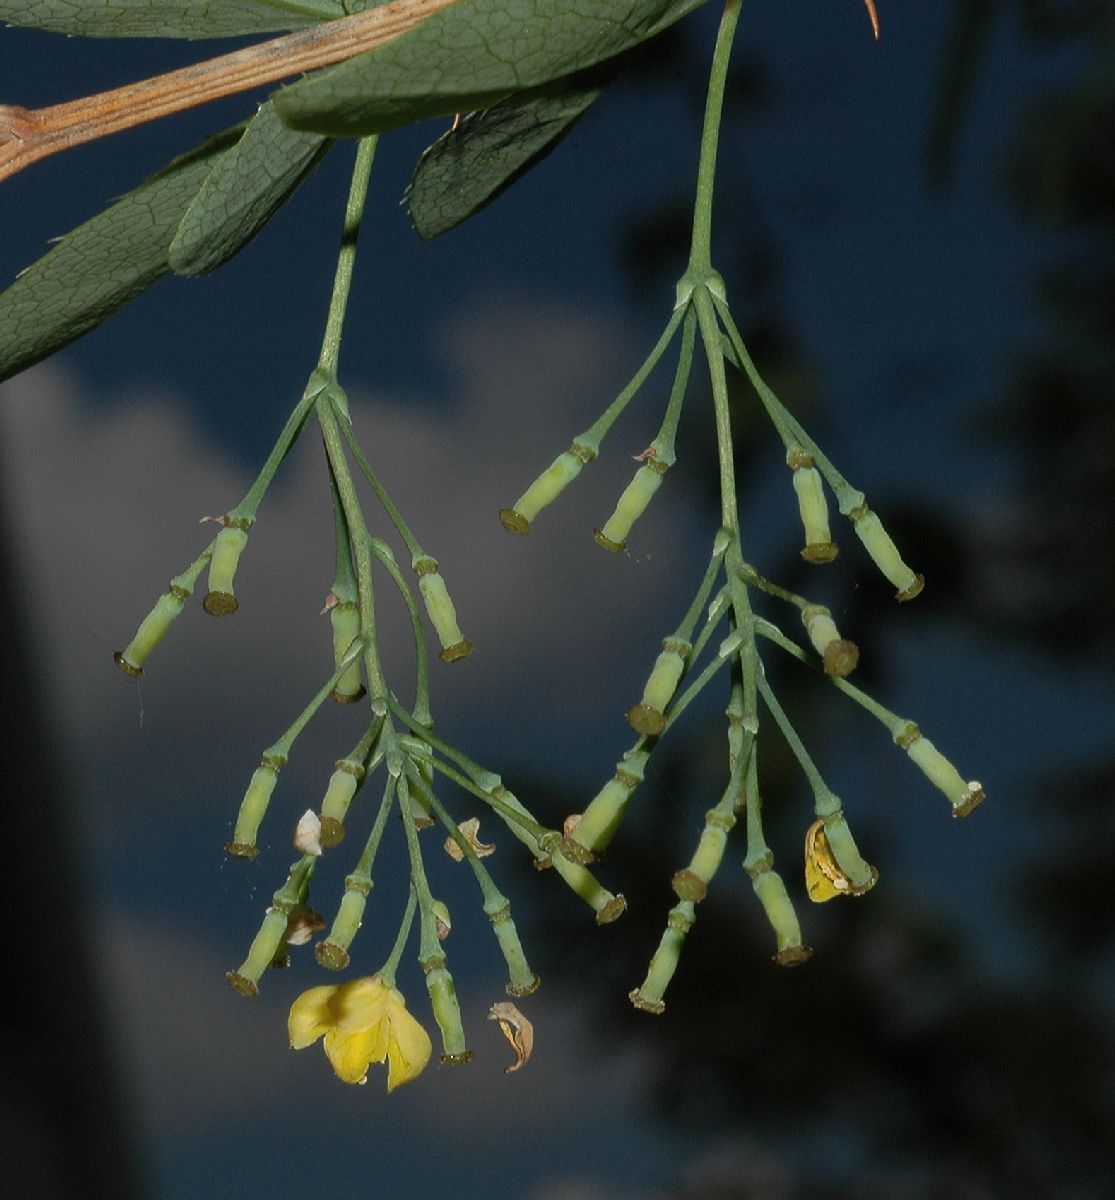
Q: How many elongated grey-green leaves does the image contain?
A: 5